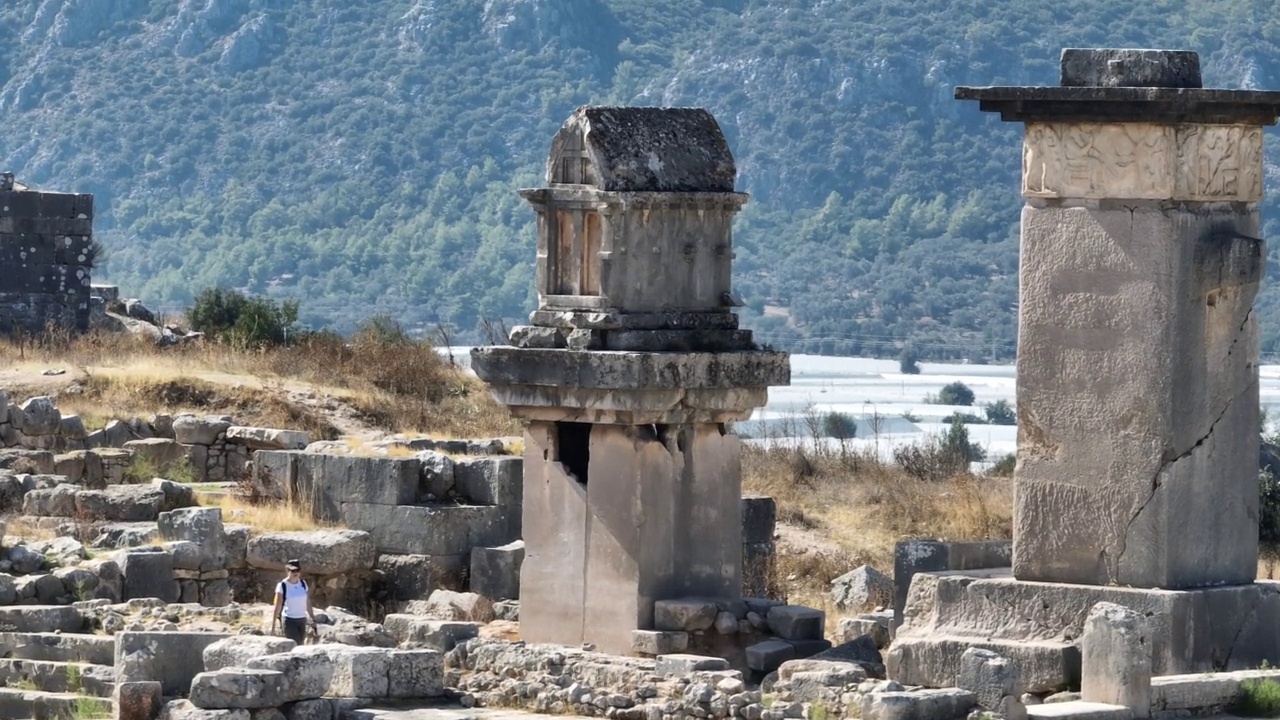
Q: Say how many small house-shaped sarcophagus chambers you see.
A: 1